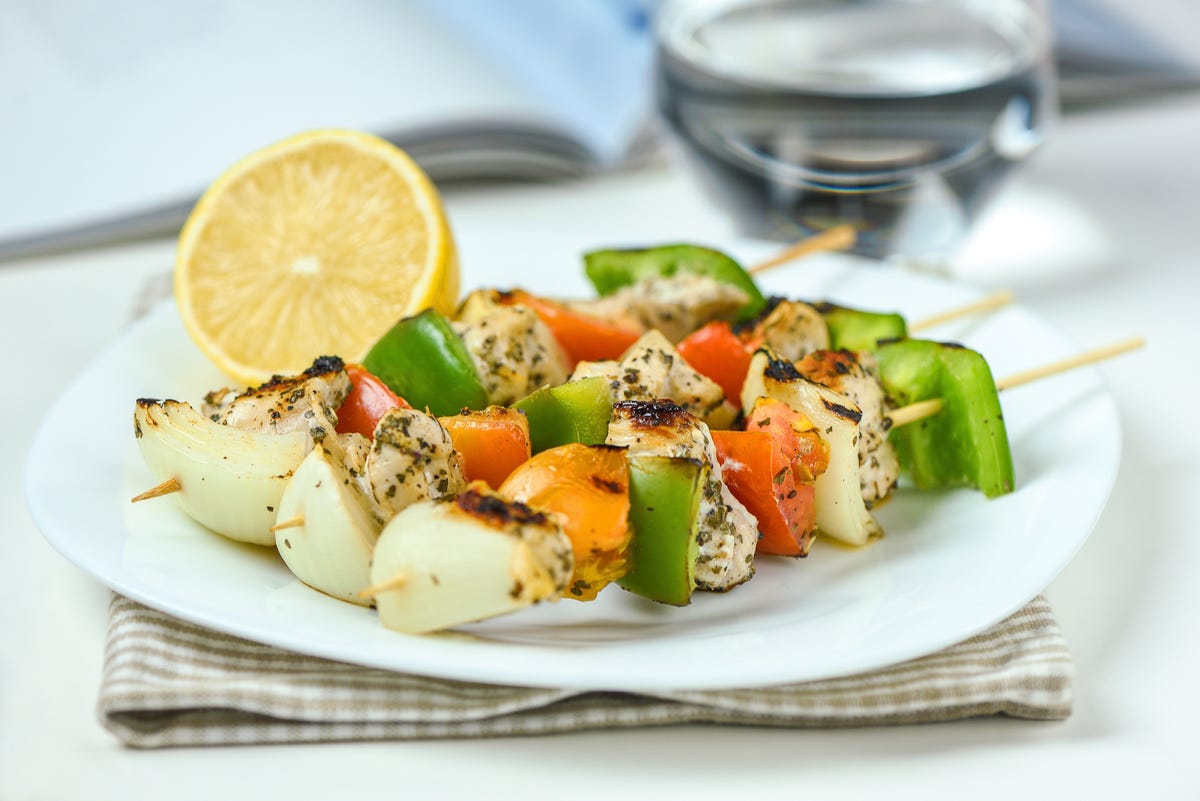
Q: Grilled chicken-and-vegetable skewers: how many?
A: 3